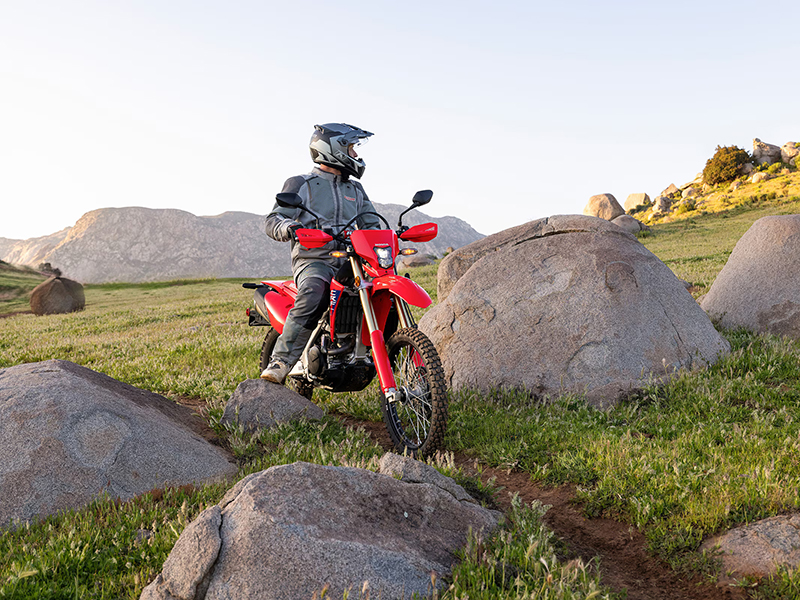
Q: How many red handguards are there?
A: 2